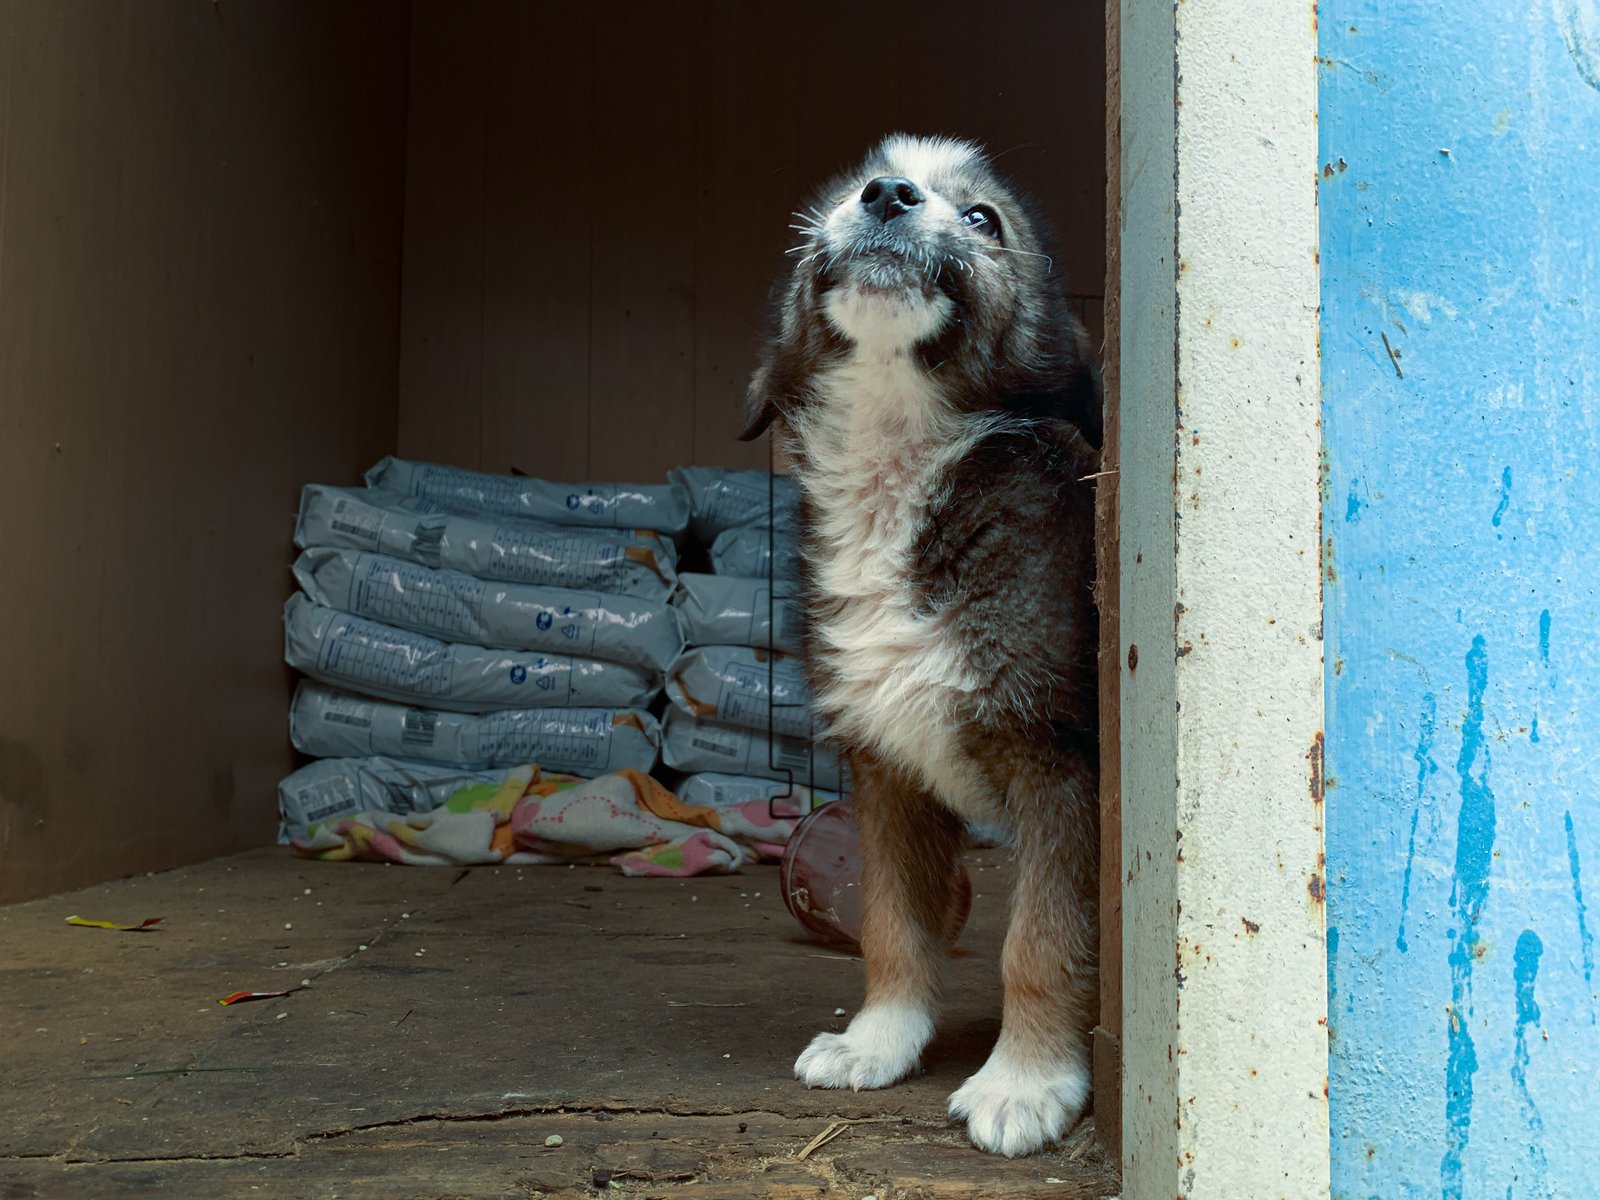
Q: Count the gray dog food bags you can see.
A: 12